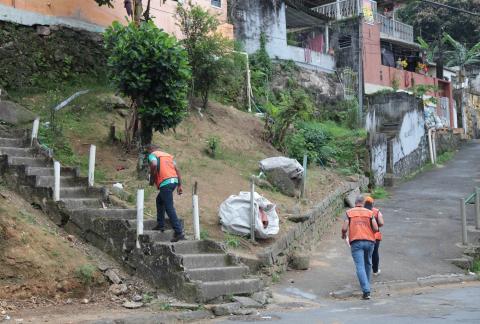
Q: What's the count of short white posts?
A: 5